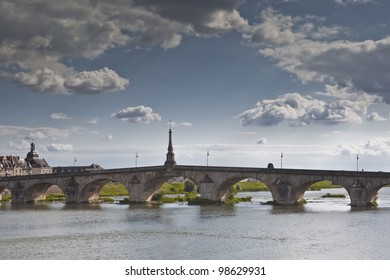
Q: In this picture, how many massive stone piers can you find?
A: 6